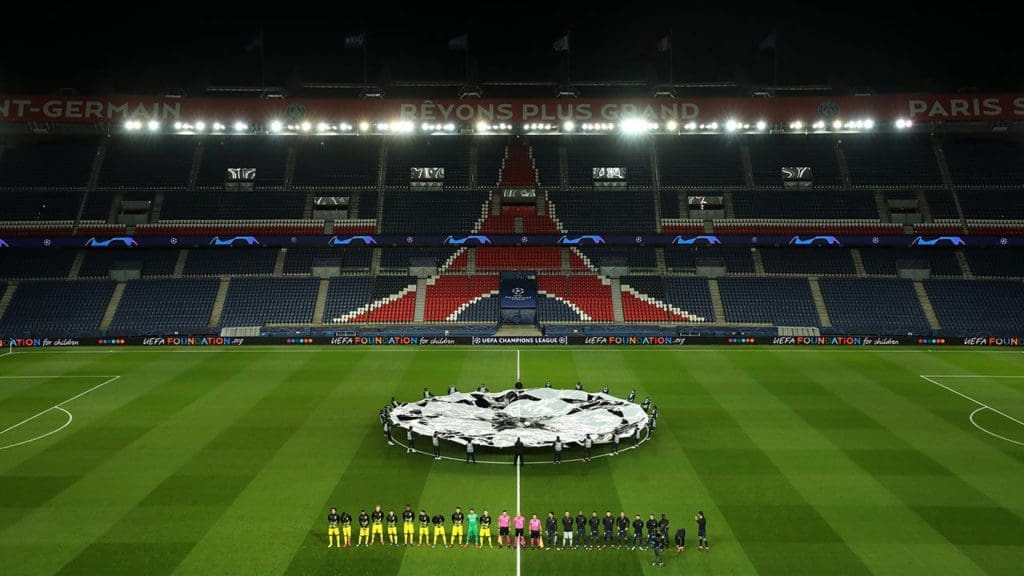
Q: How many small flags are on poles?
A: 6